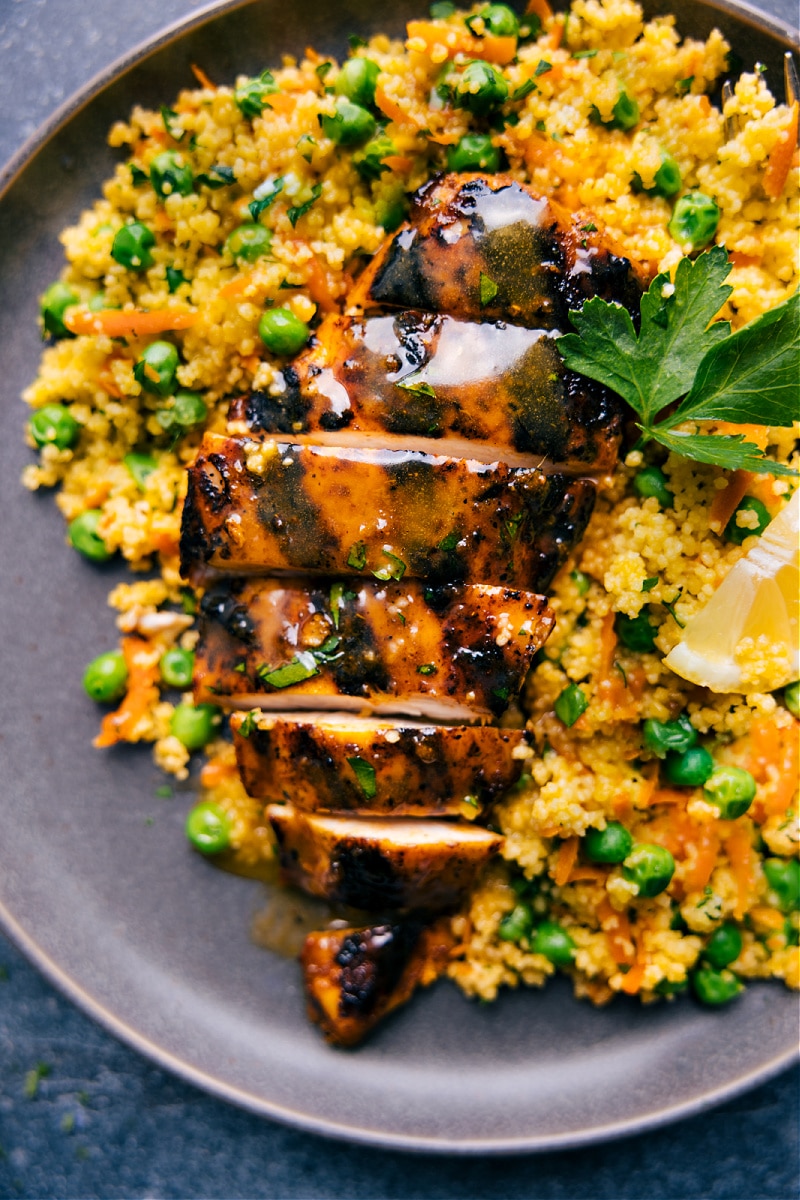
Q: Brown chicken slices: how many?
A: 7